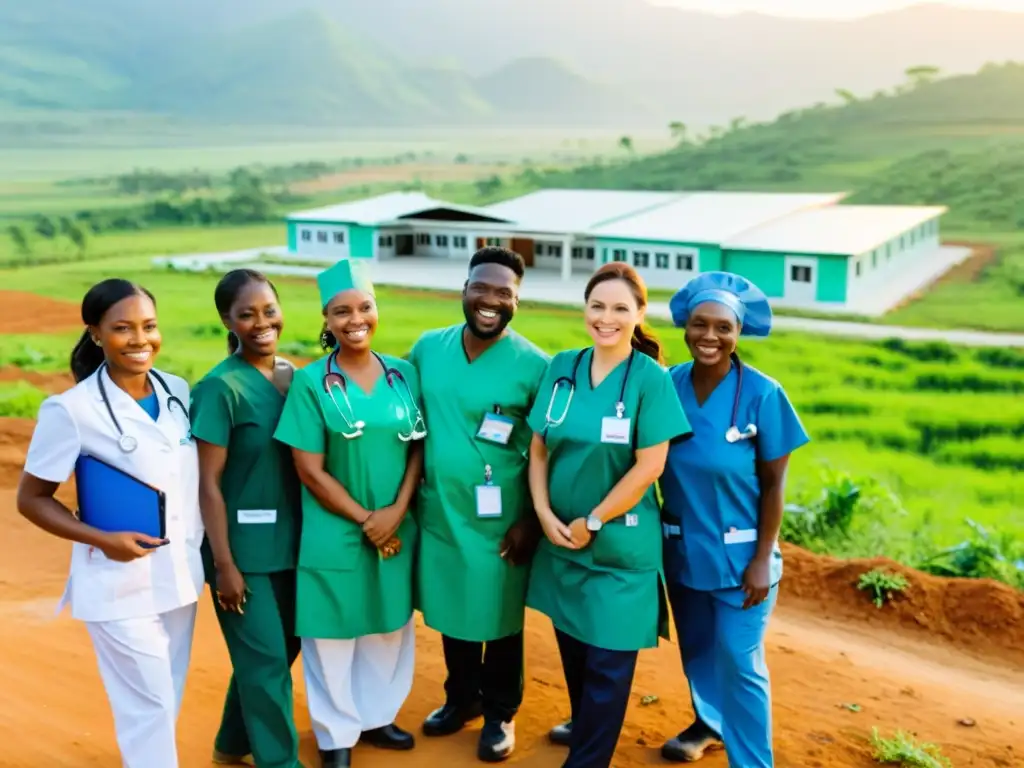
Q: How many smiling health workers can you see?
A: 6